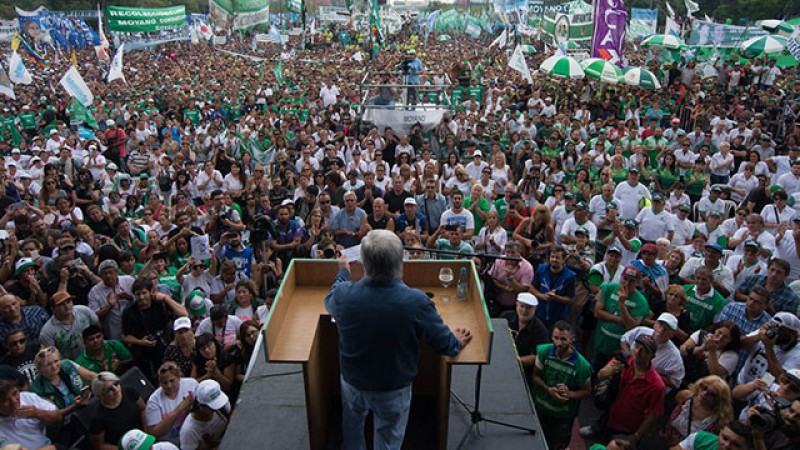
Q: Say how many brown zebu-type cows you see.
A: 0